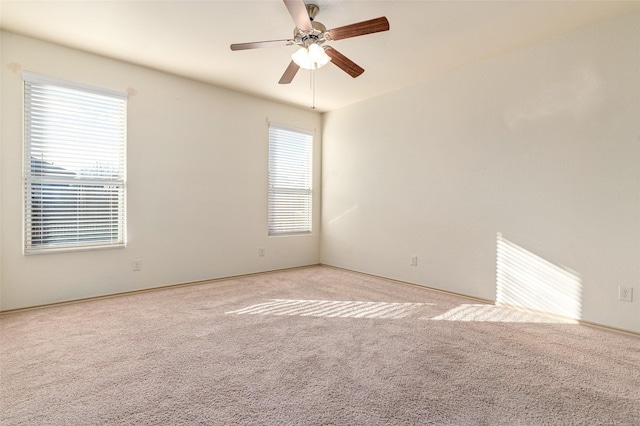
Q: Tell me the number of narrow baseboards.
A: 2